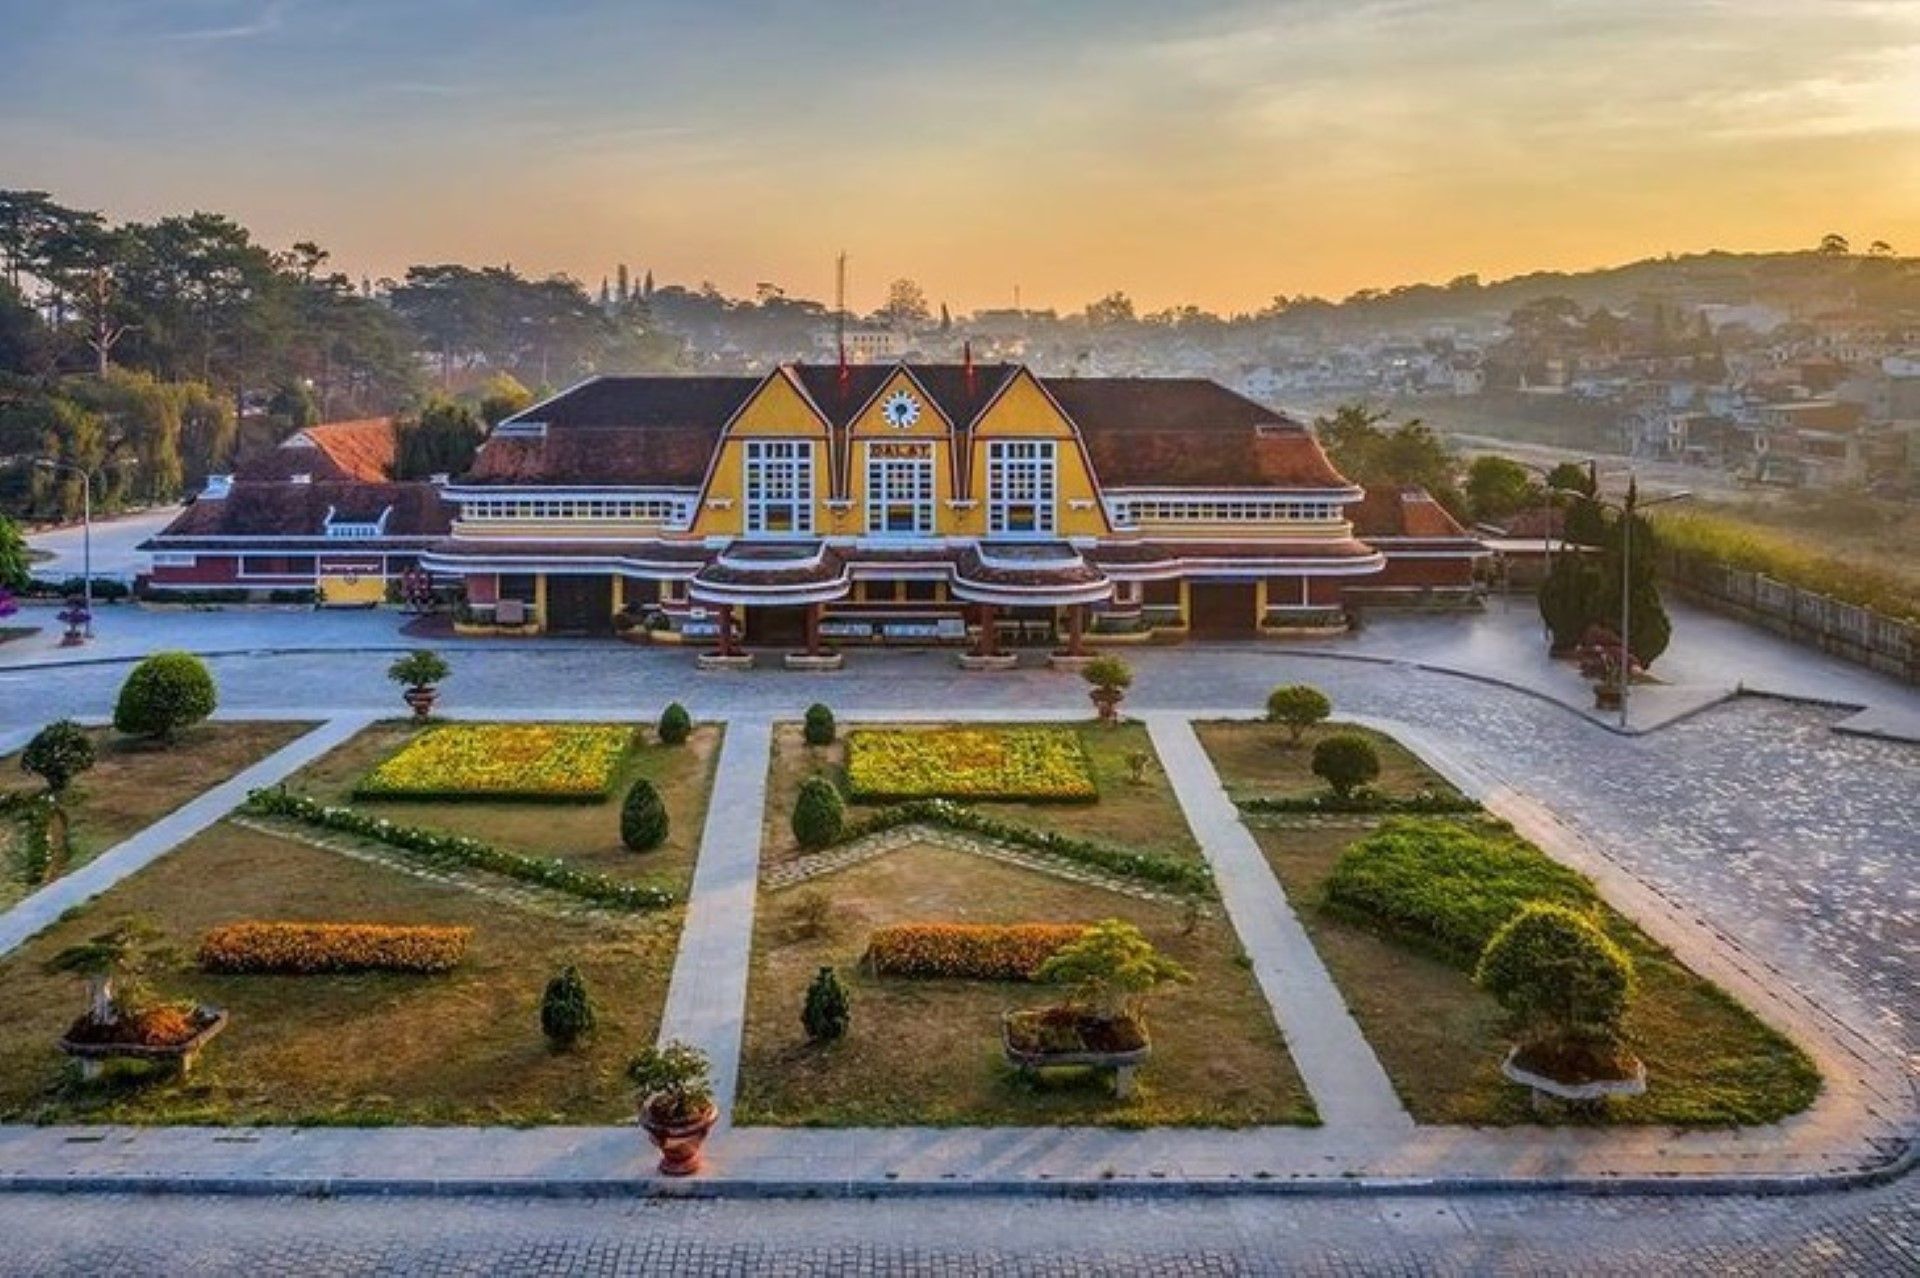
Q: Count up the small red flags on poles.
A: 2